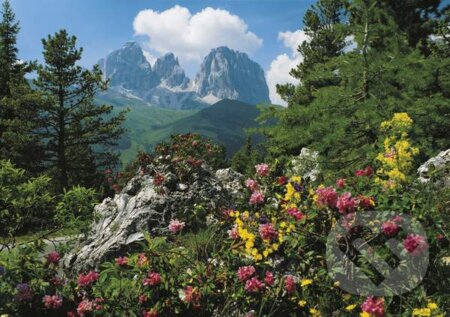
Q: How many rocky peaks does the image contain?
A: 3